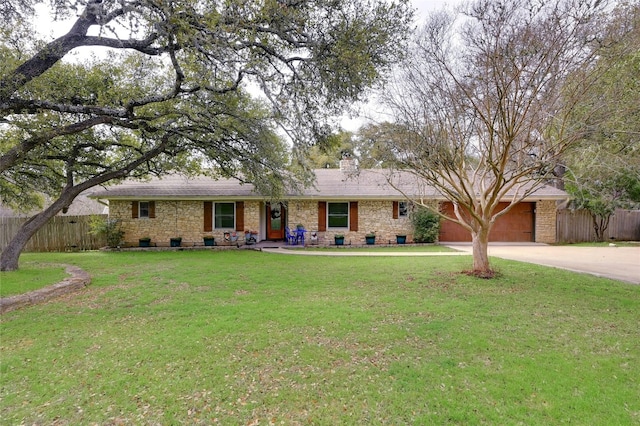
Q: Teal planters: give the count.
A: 6